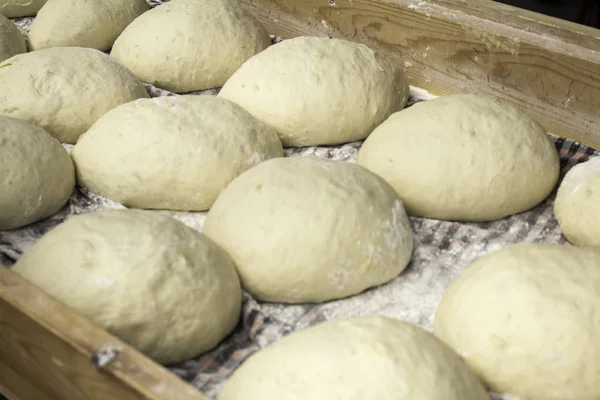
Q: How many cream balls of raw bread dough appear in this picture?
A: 14